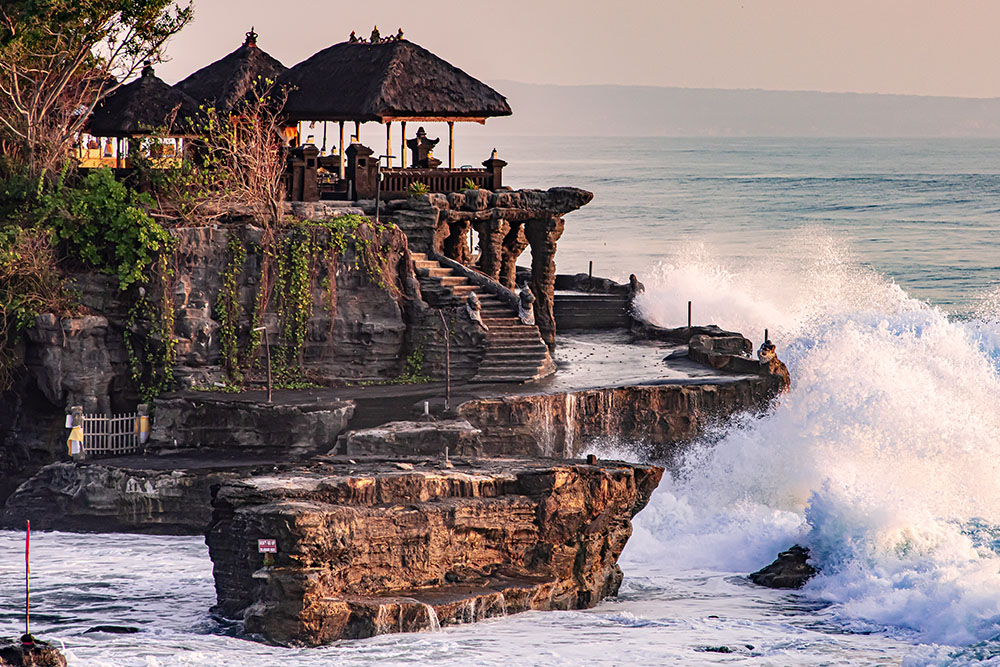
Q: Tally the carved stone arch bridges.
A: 0